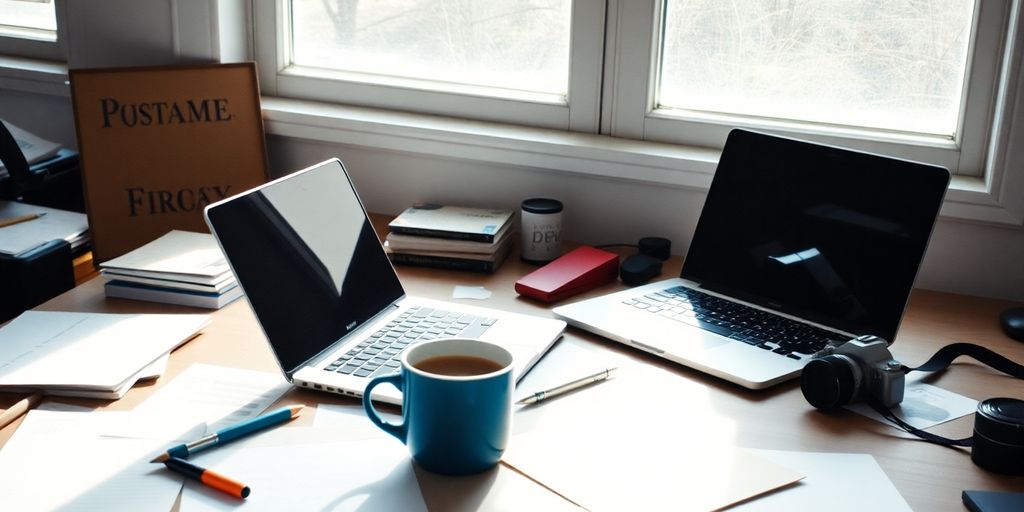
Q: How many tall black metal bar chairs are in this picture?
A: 0